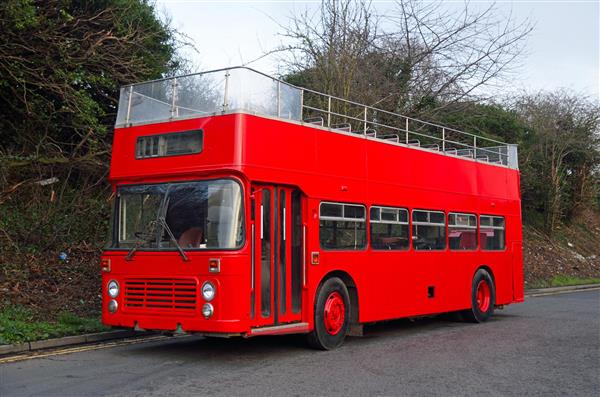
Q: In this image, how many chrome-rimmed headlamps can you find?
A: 4